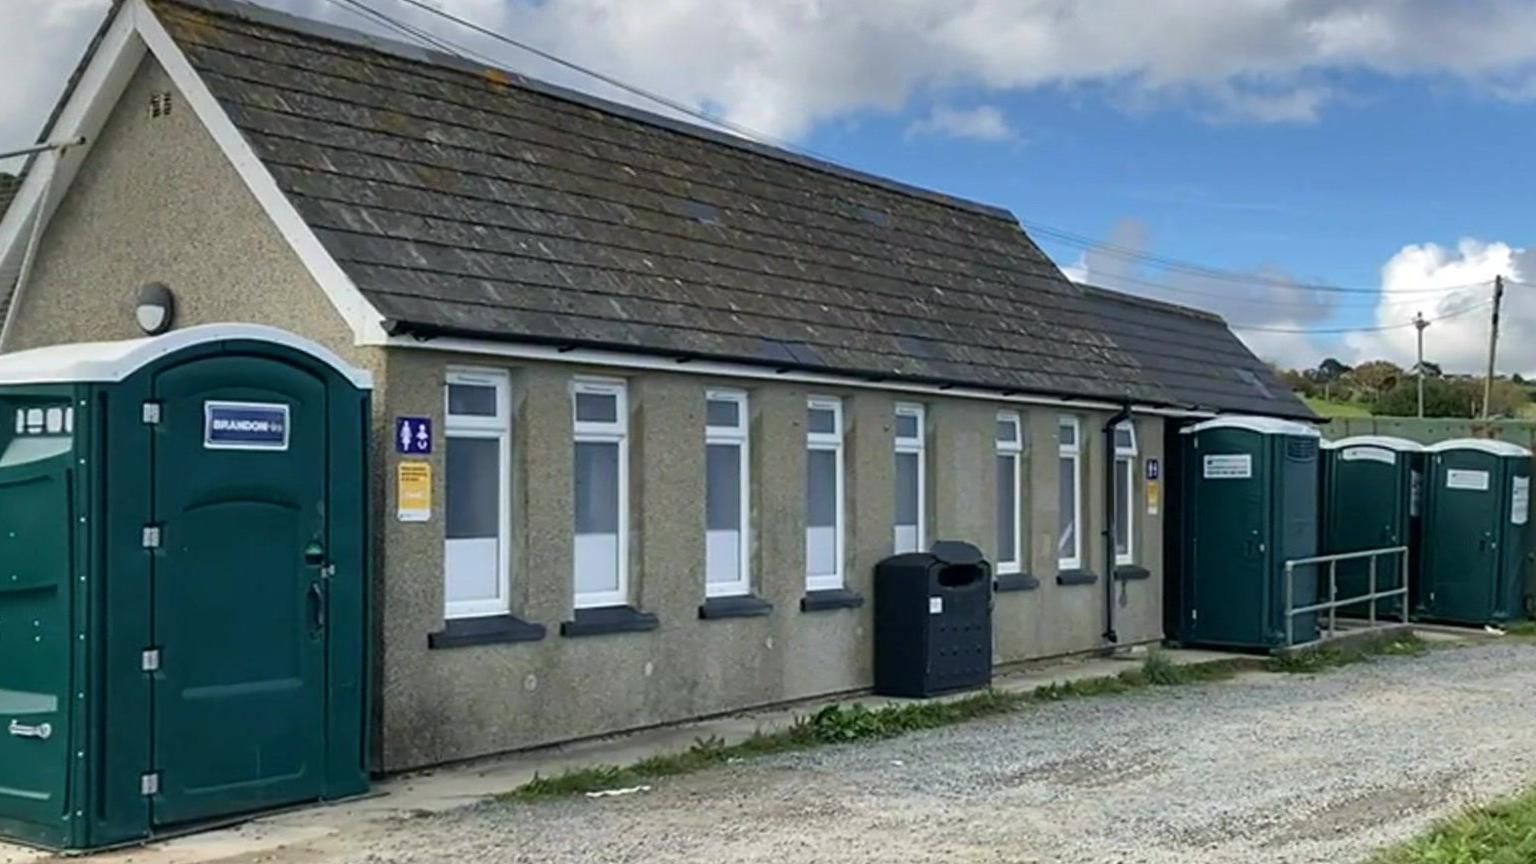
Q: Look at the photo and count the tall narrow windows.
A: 8